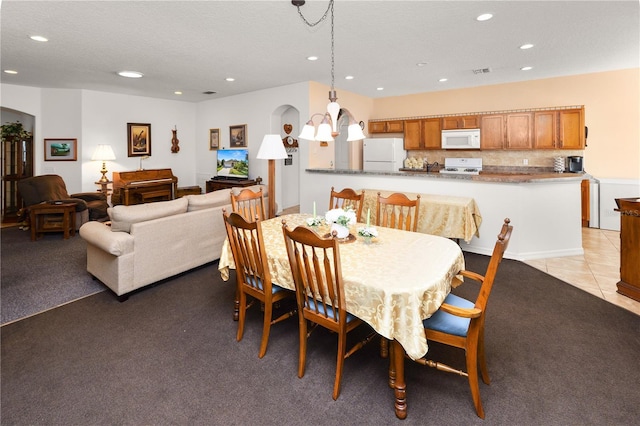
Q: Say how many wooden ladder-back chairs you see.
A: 6